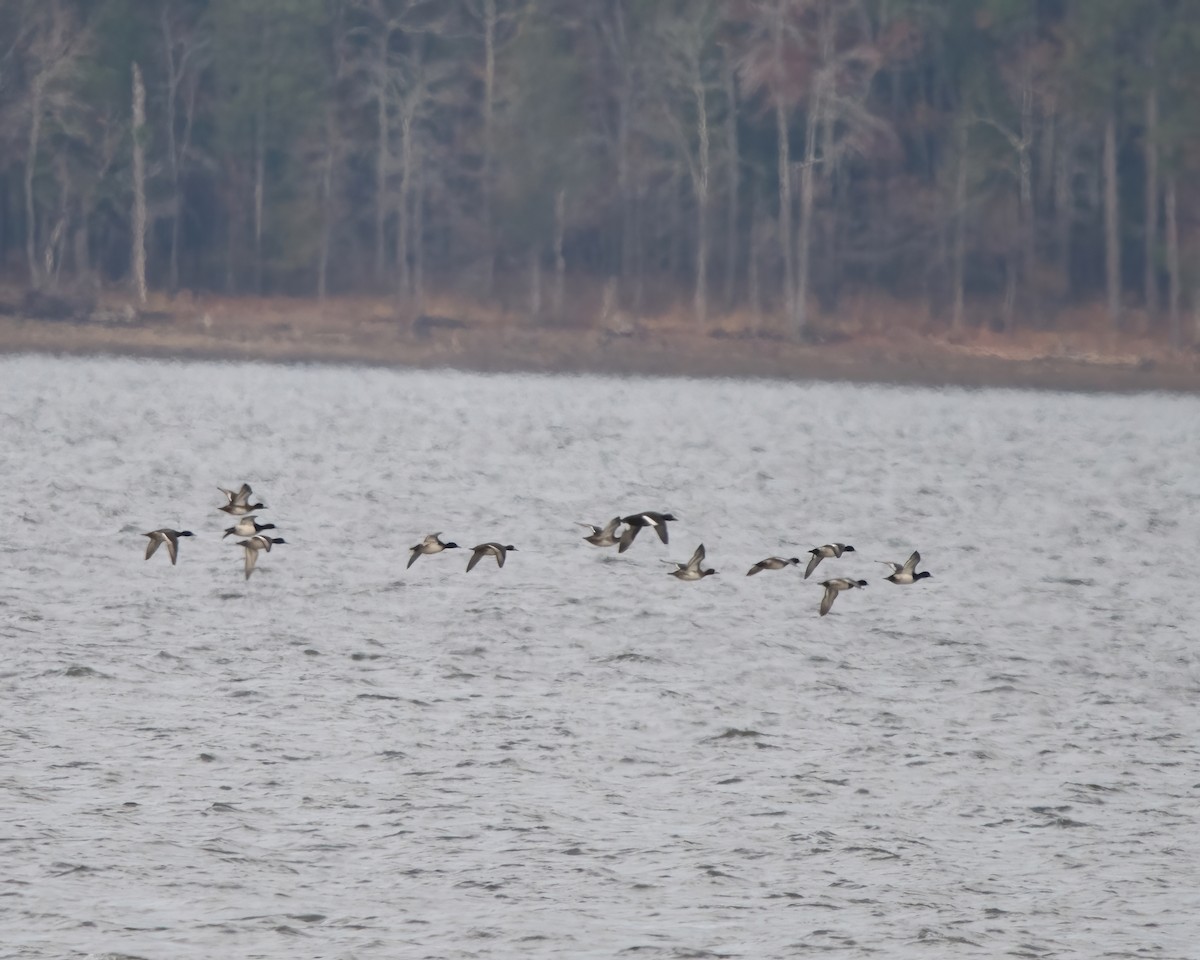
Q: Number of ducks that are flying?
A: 13